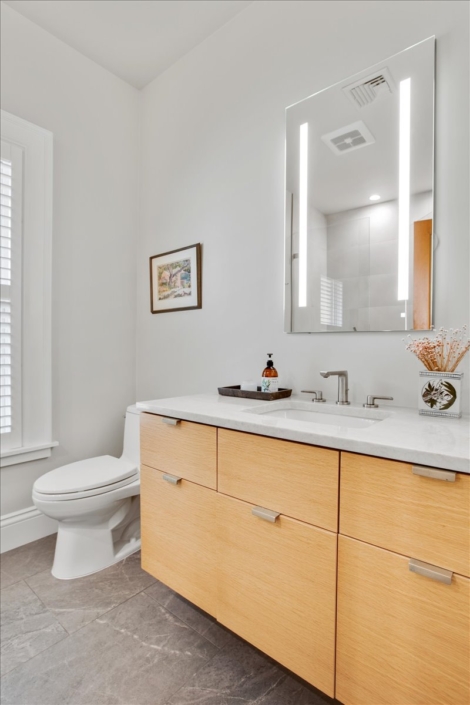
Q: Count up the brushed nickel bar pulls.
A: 5